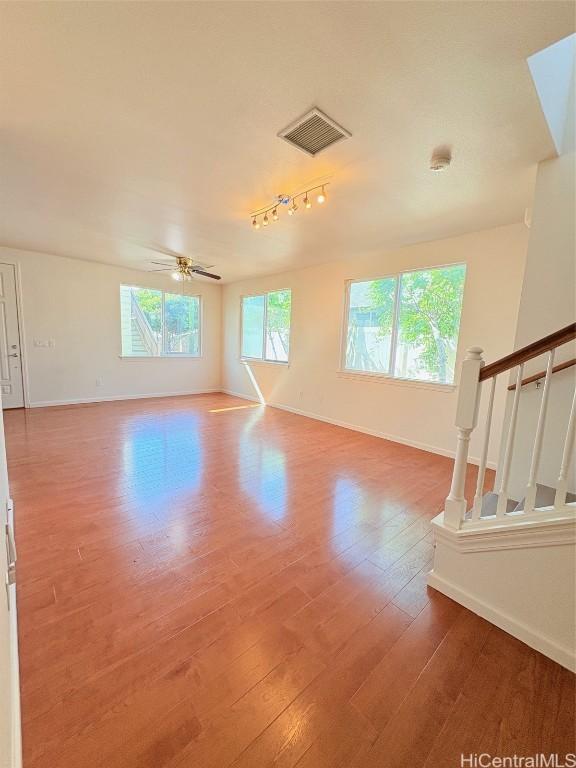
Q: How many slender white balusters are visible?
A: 4